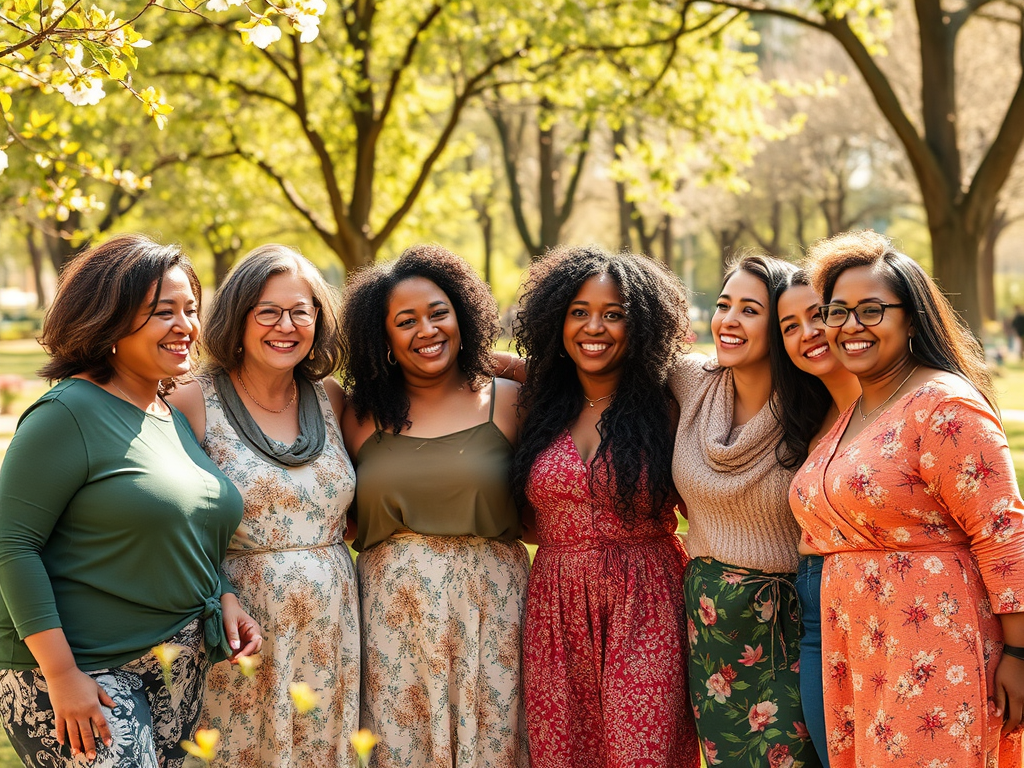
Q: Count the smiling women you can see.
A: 7